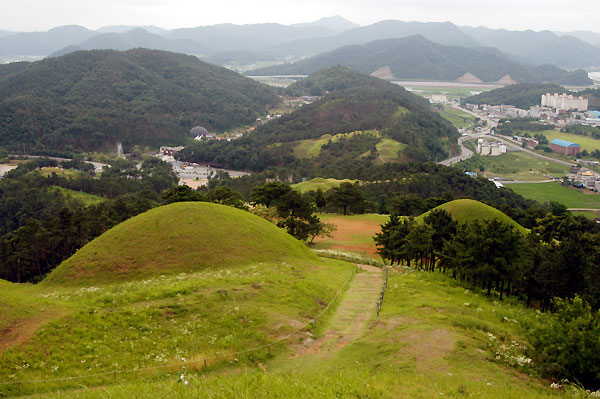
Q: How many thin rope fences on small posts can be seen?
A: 2